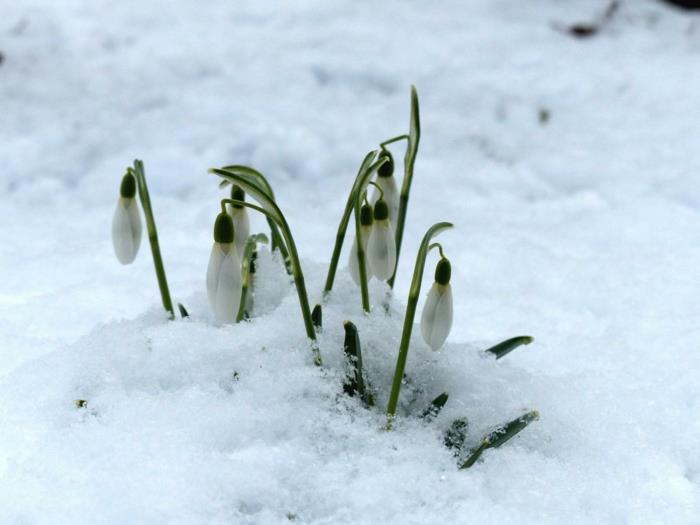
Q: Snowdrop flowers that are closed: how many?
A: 7